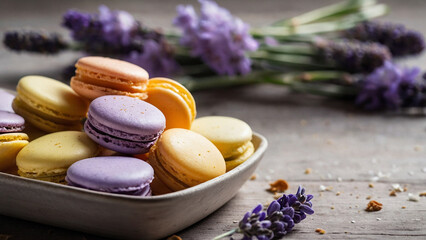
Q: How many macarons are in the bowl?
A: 11